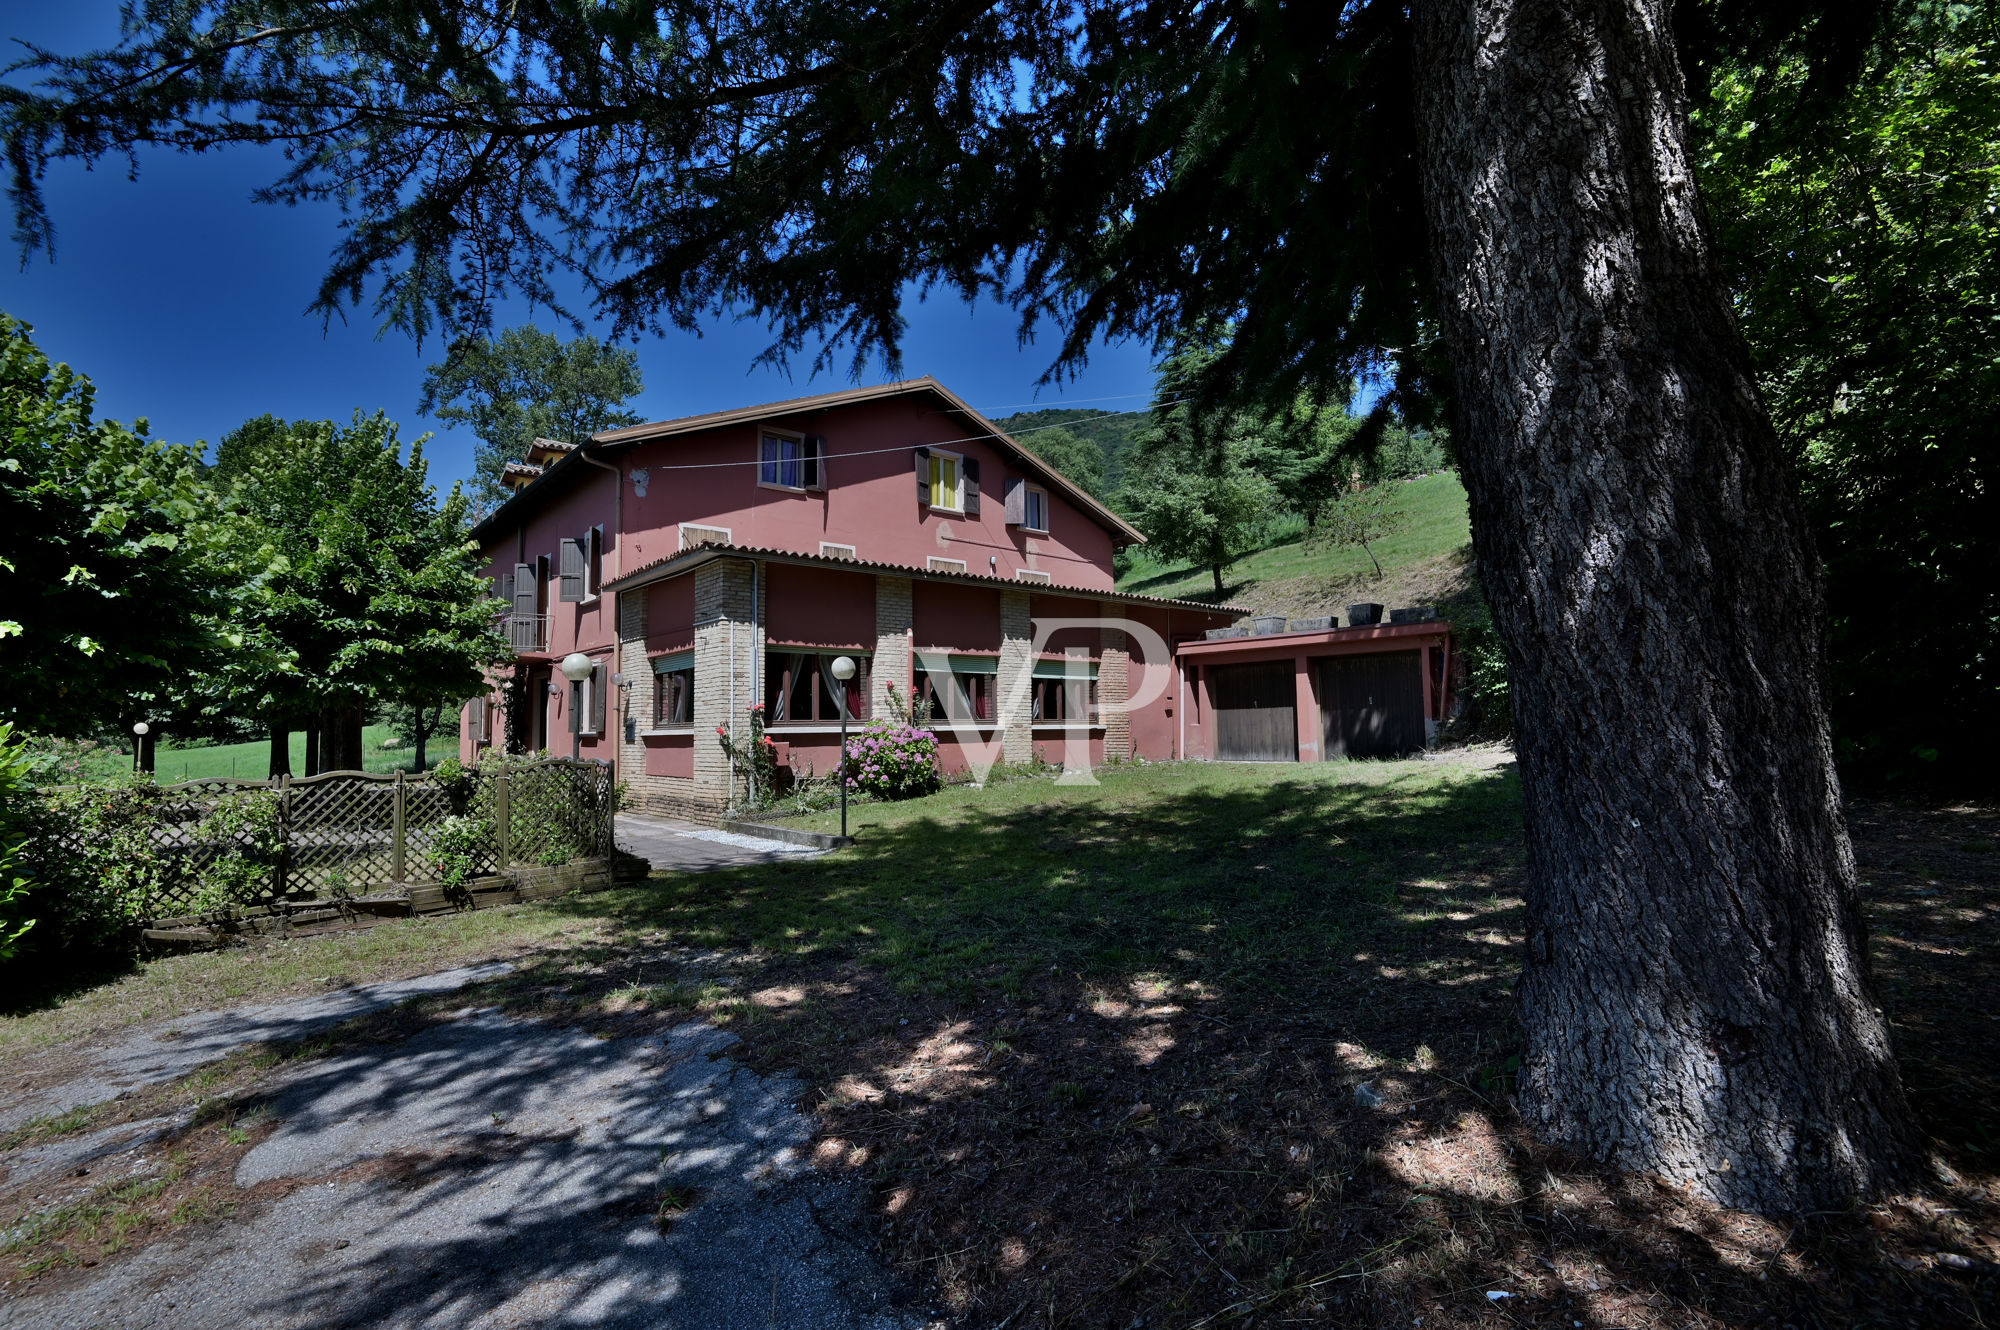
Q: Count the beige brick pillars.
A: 5